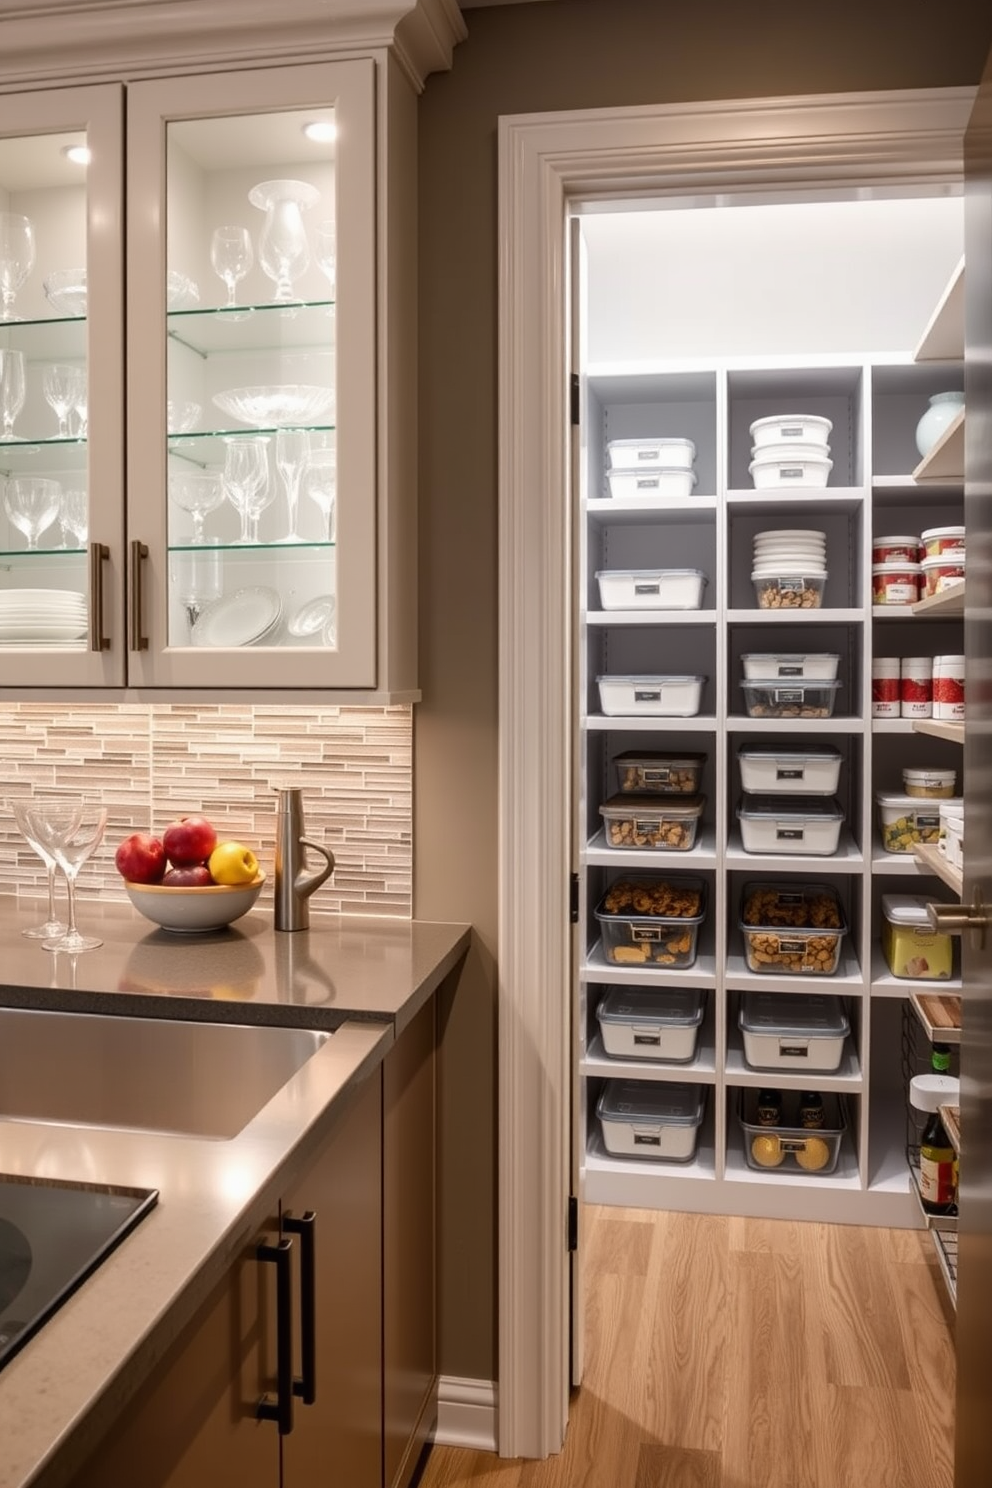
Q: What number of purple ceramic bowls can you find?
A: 0